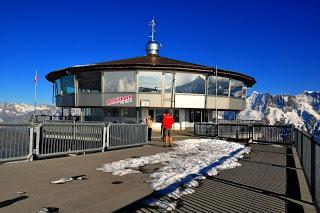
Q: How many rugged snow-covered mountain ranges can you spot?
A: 2